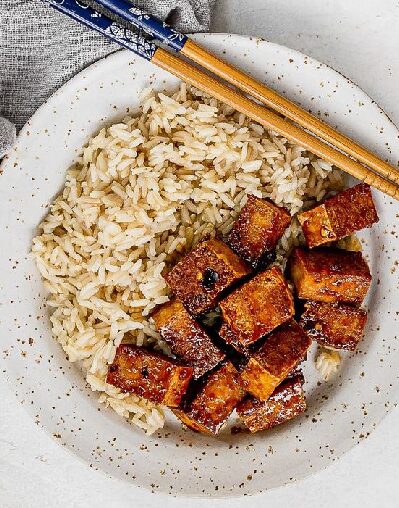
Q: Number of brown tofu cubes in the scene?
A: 11